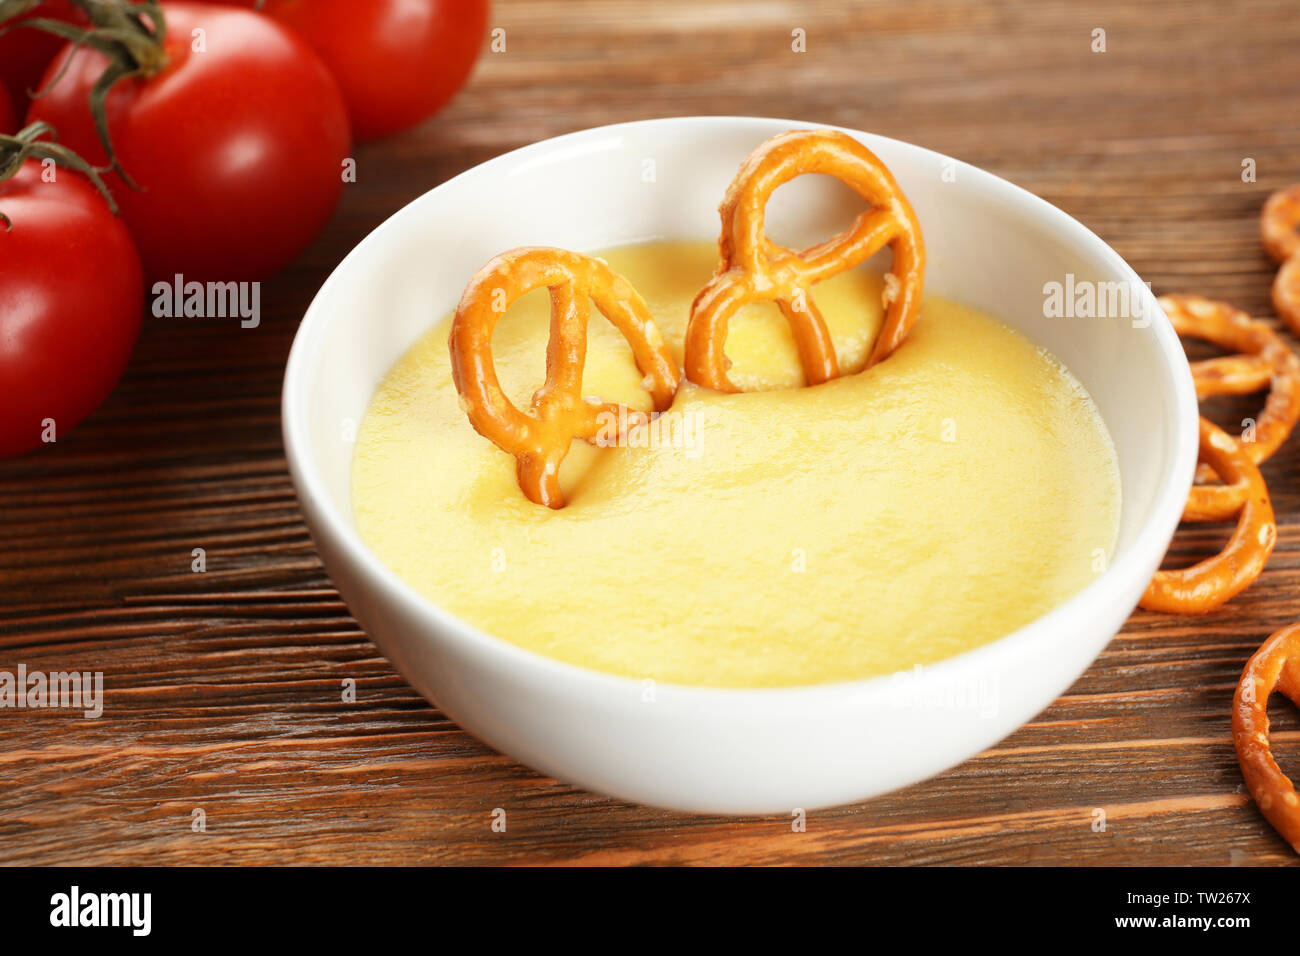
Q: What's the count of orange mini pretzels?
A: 6